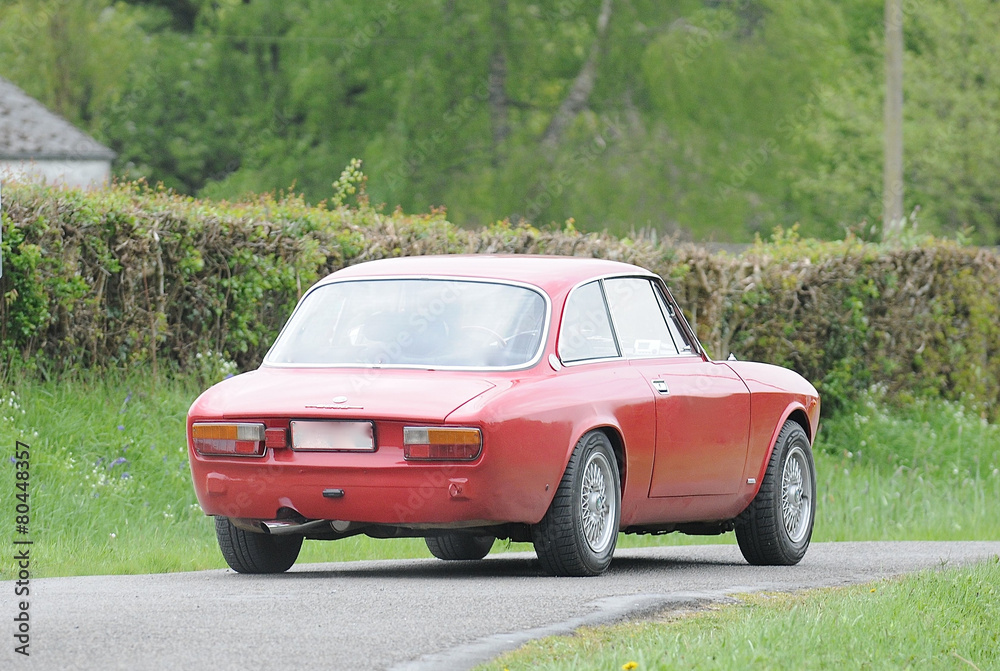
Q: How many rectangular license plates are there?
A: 1